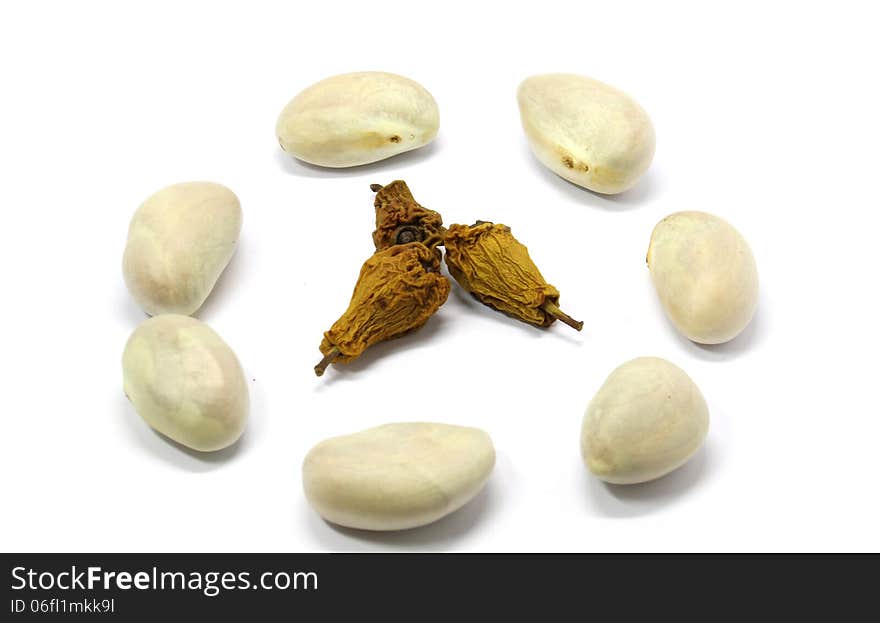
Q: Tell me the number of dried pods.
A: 3